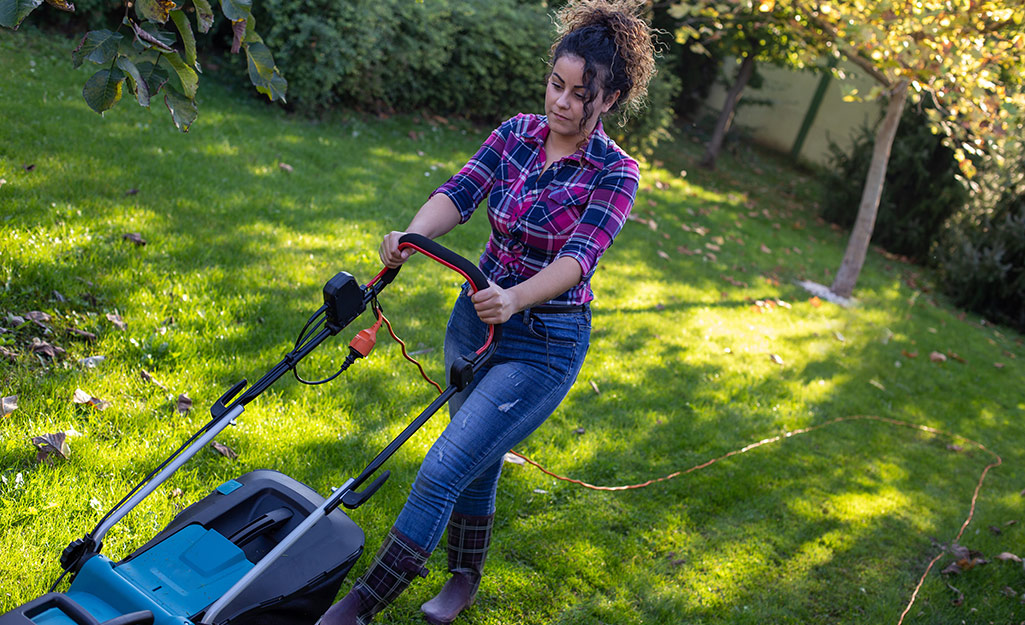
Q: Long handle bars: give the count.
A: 2